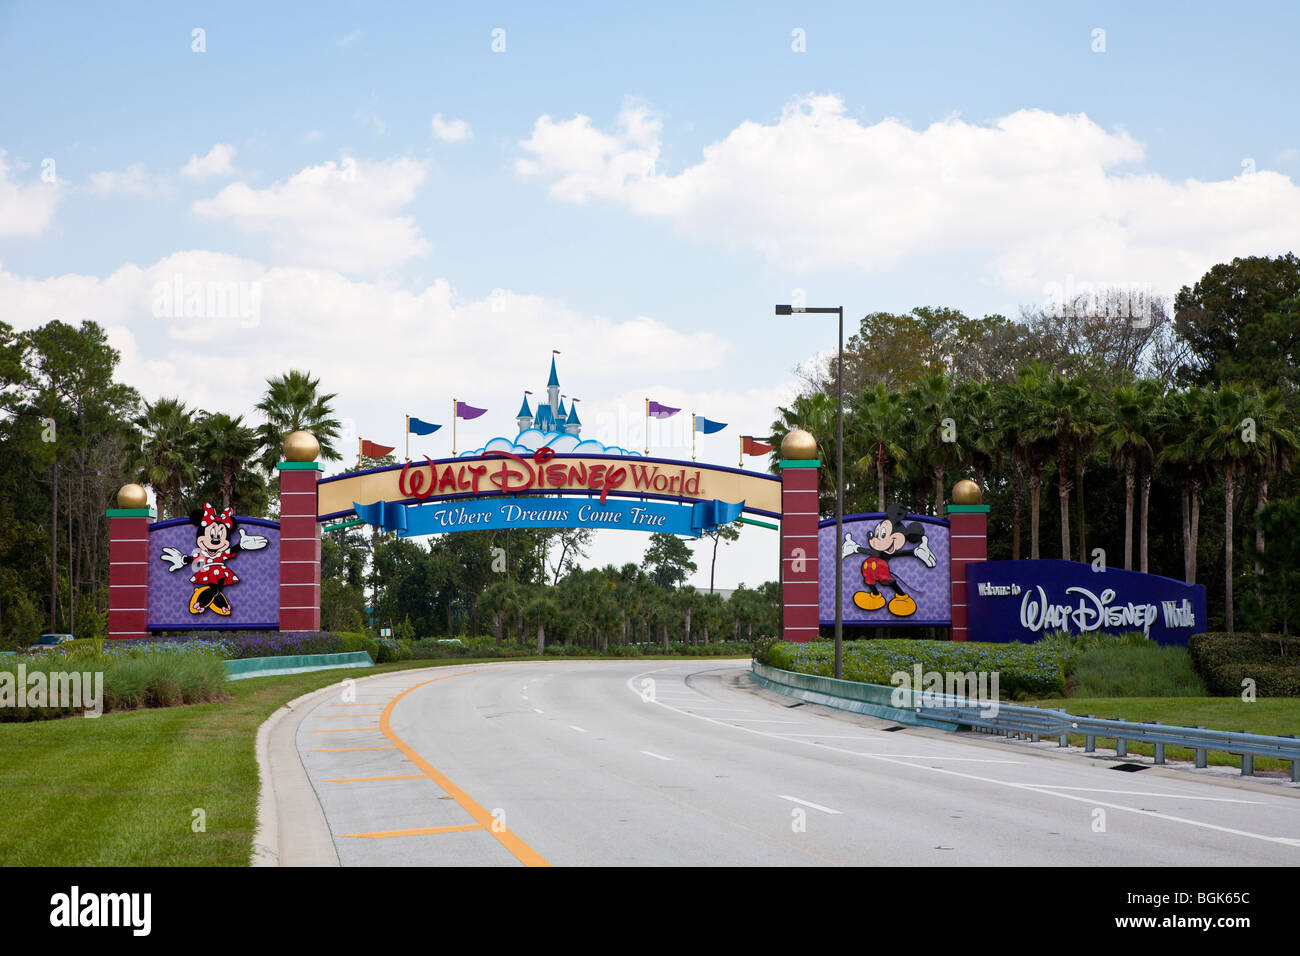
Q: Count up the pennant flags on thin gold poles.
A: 6